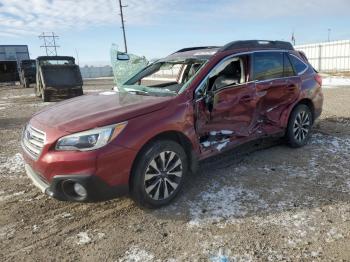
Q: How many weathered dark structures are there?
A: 2